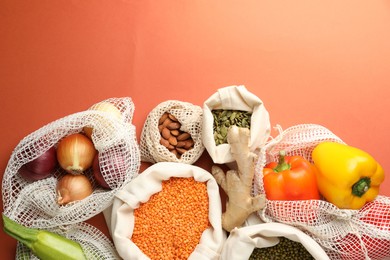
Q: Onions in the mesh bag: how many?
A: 5